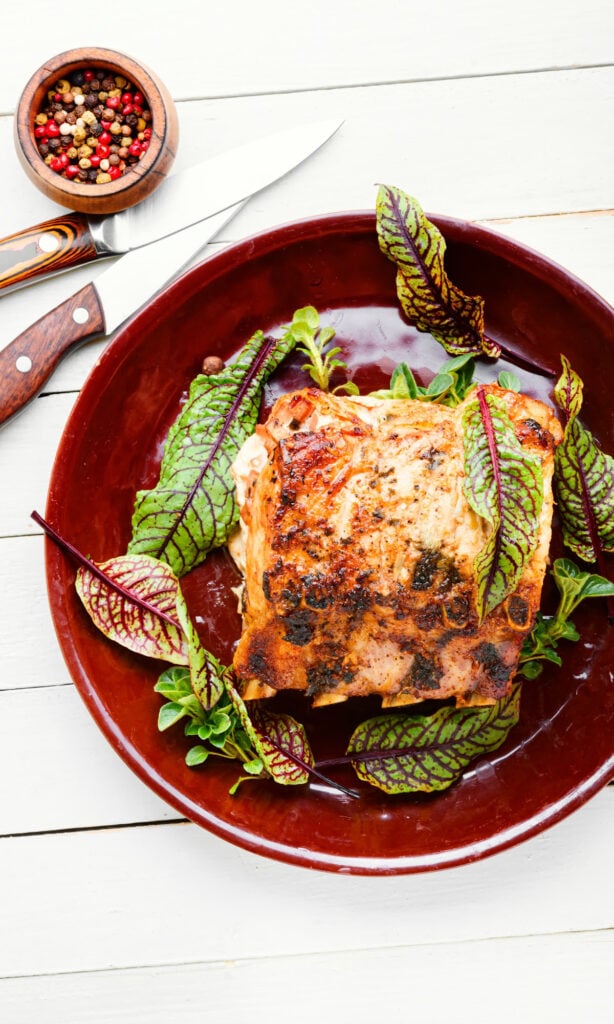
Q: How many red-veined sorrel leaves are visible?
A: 7